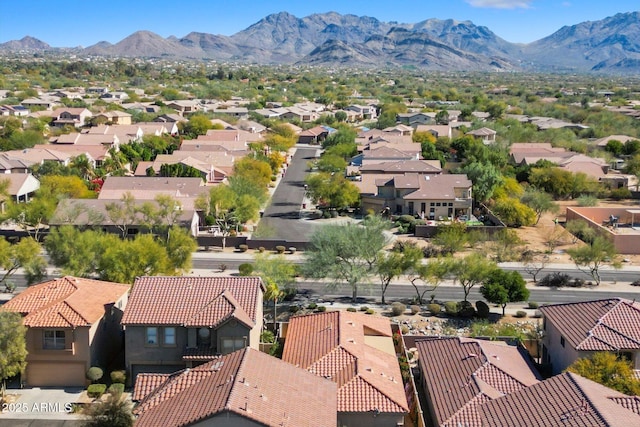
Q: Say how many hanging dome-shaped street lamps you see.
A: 0